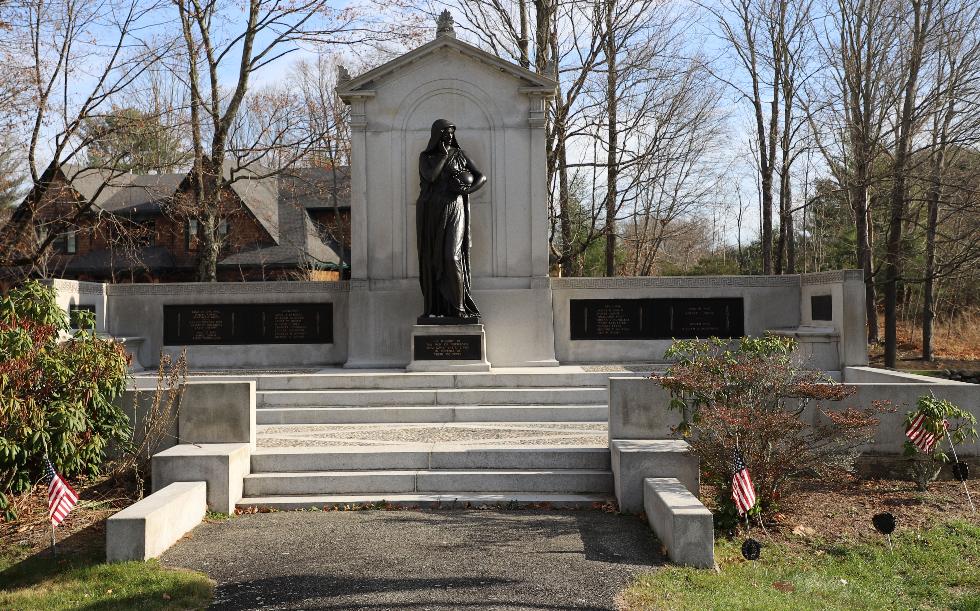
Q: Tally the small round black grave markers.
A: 3